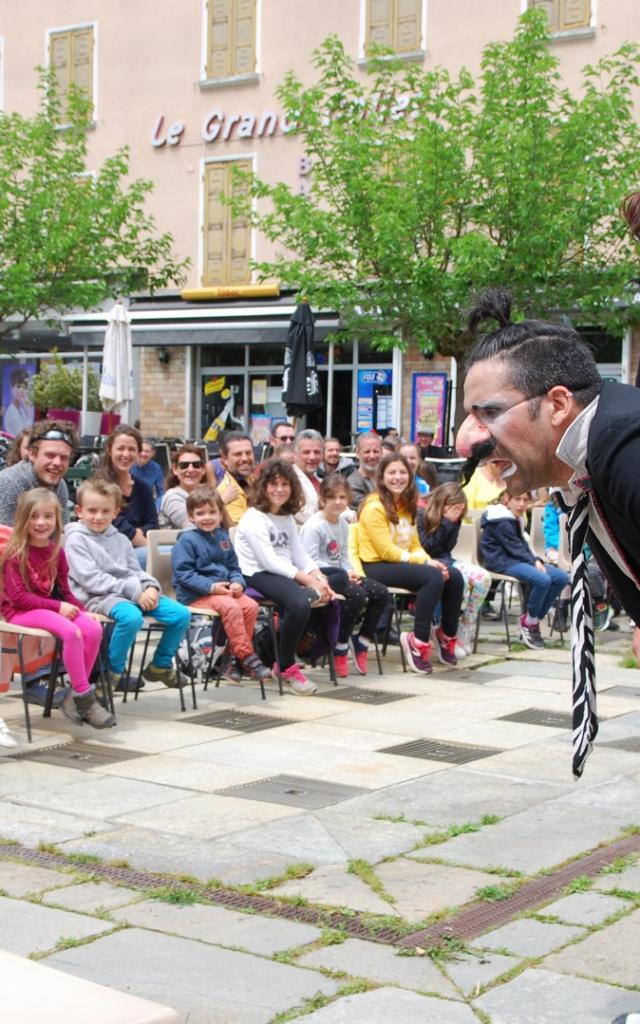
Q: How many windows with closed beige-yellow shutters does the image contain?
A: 5